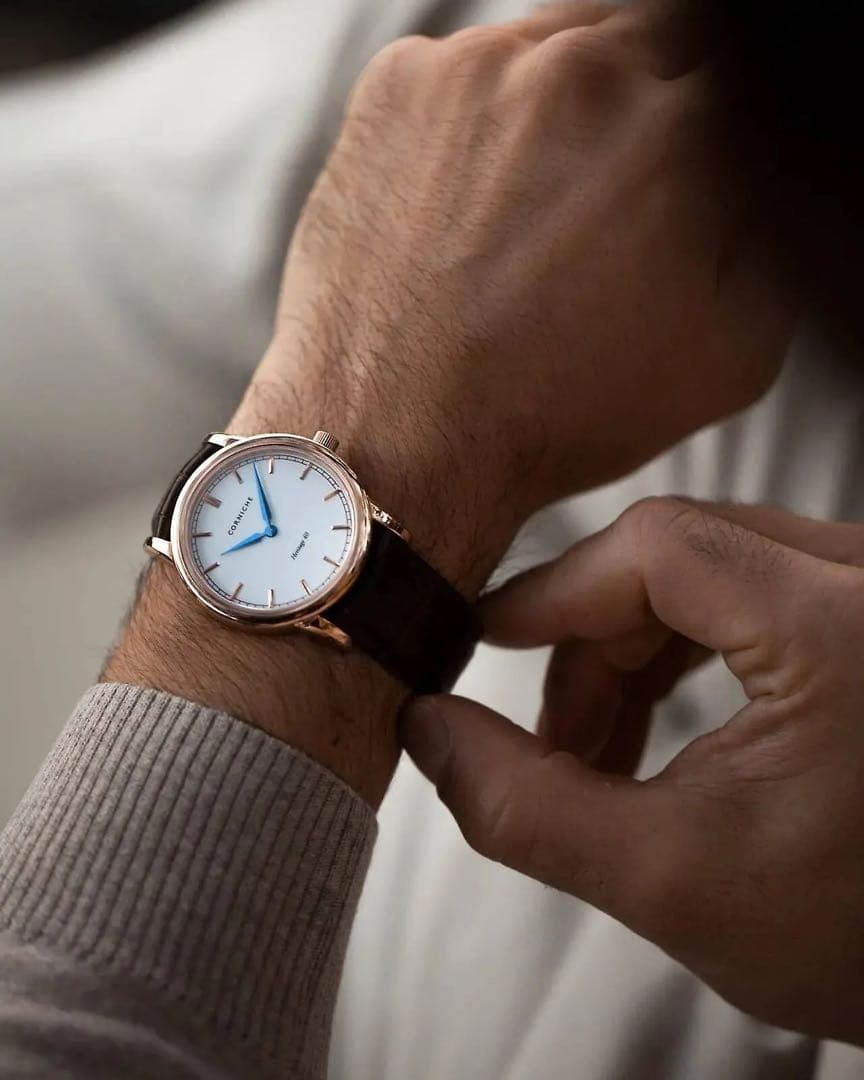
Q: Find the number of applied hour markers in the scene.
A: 12